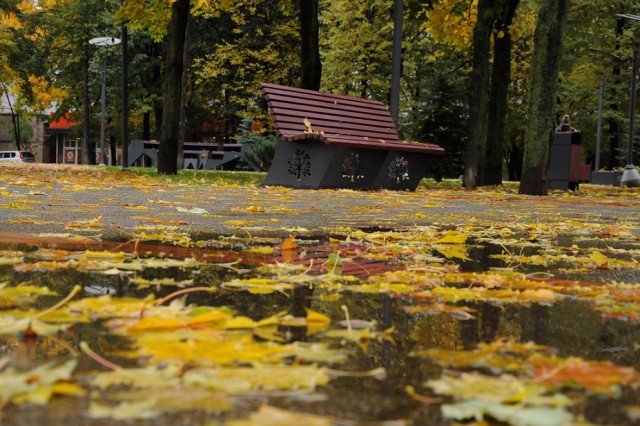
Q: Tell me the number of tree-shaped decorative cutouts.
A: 3